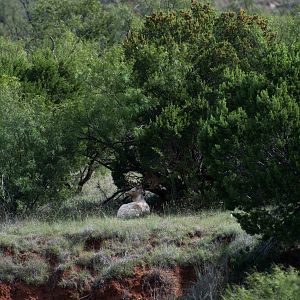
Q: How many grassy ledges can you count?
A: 1